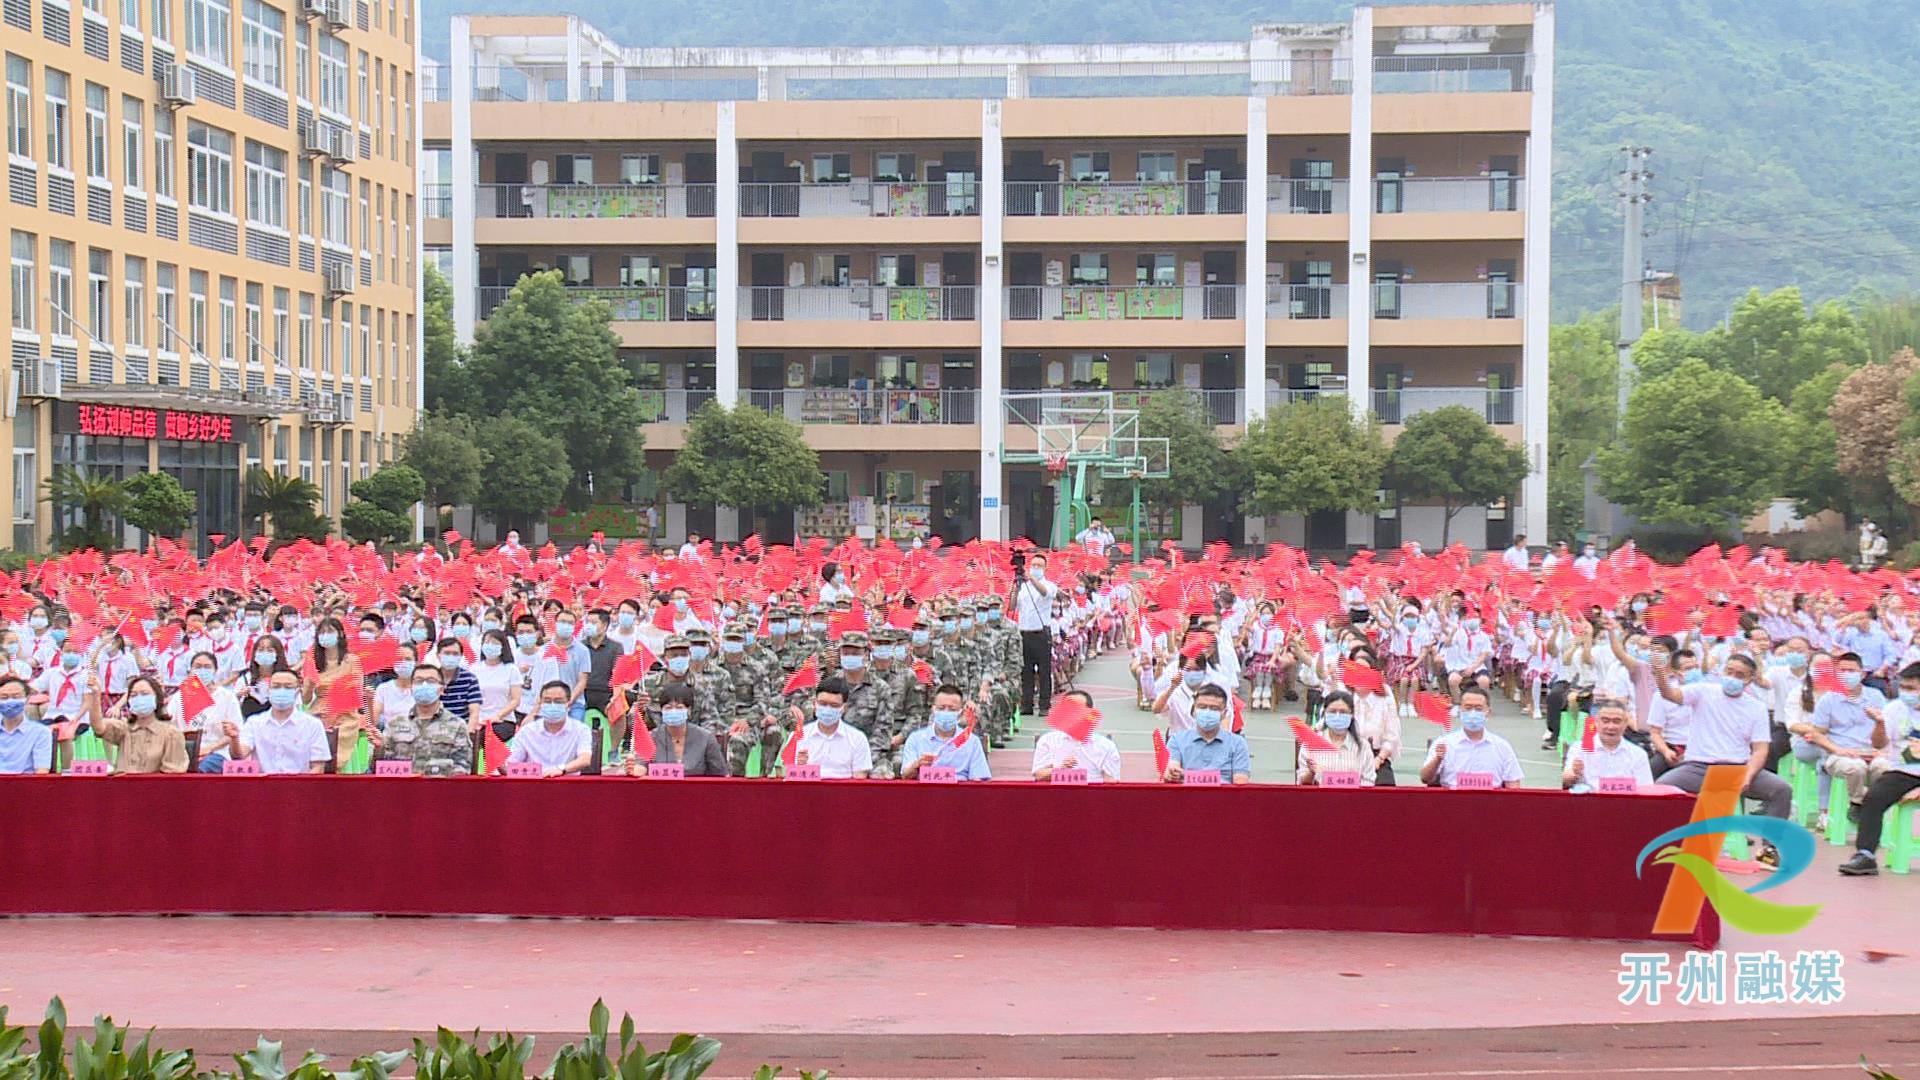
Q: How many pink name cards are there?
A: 12